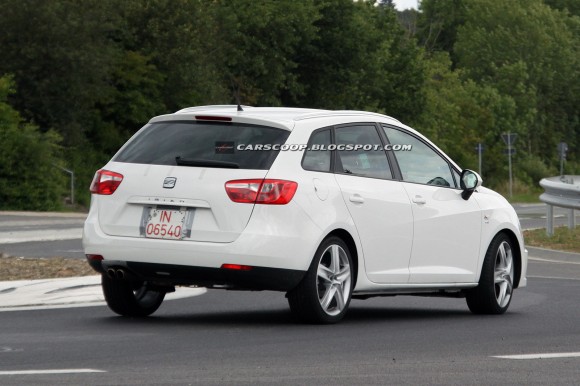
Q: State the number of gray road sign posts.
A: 3